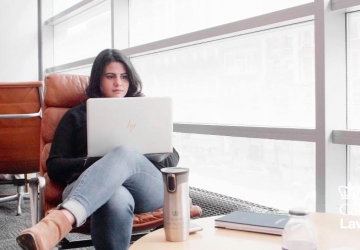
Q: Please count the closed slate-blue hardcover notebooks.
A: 1